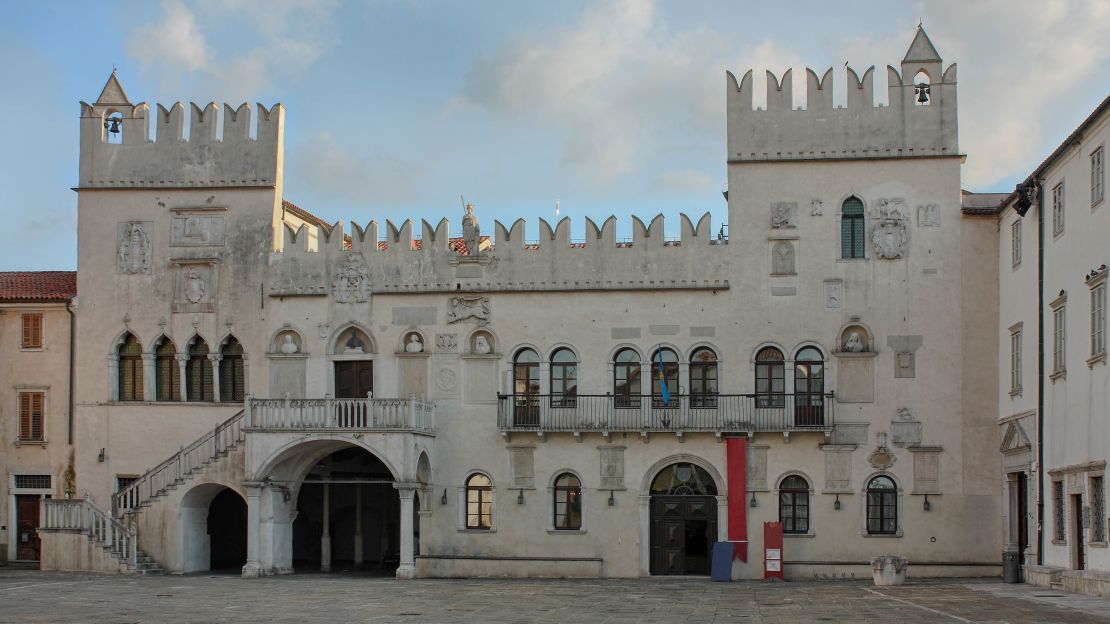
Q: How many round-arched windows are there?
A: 11